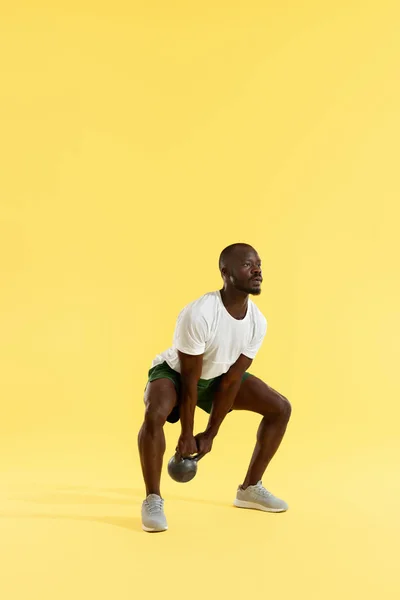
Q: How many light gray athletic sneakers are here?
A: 2